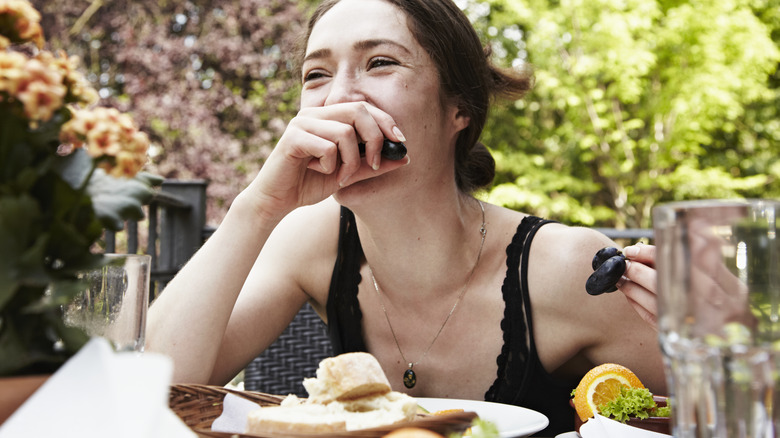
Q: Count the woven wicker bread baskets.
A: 1